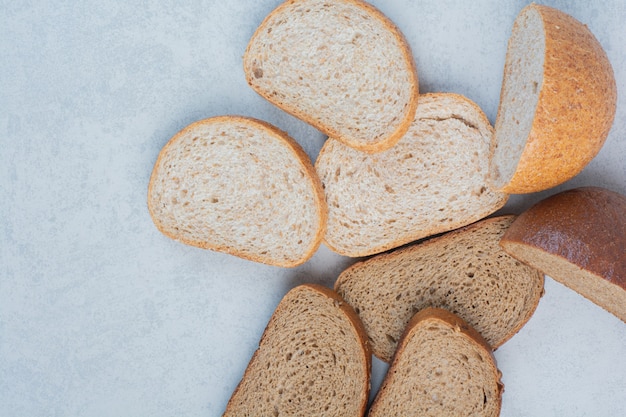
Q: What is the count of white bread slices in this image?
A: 3